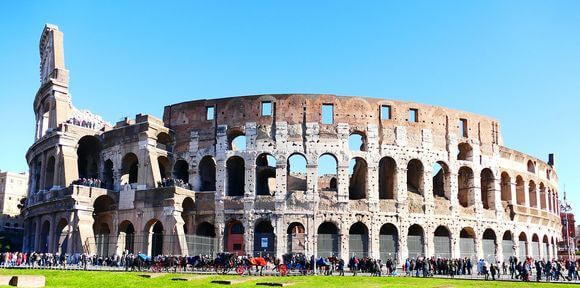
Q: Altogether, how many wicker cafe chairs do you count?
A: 0